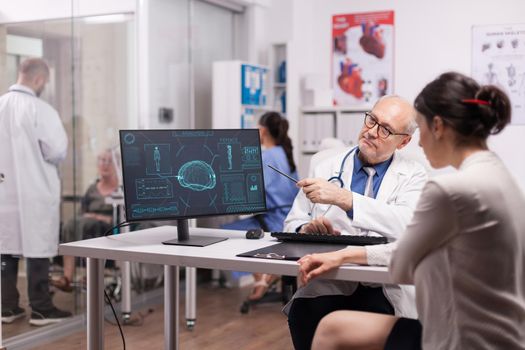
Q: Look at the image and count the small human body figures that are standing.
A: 2